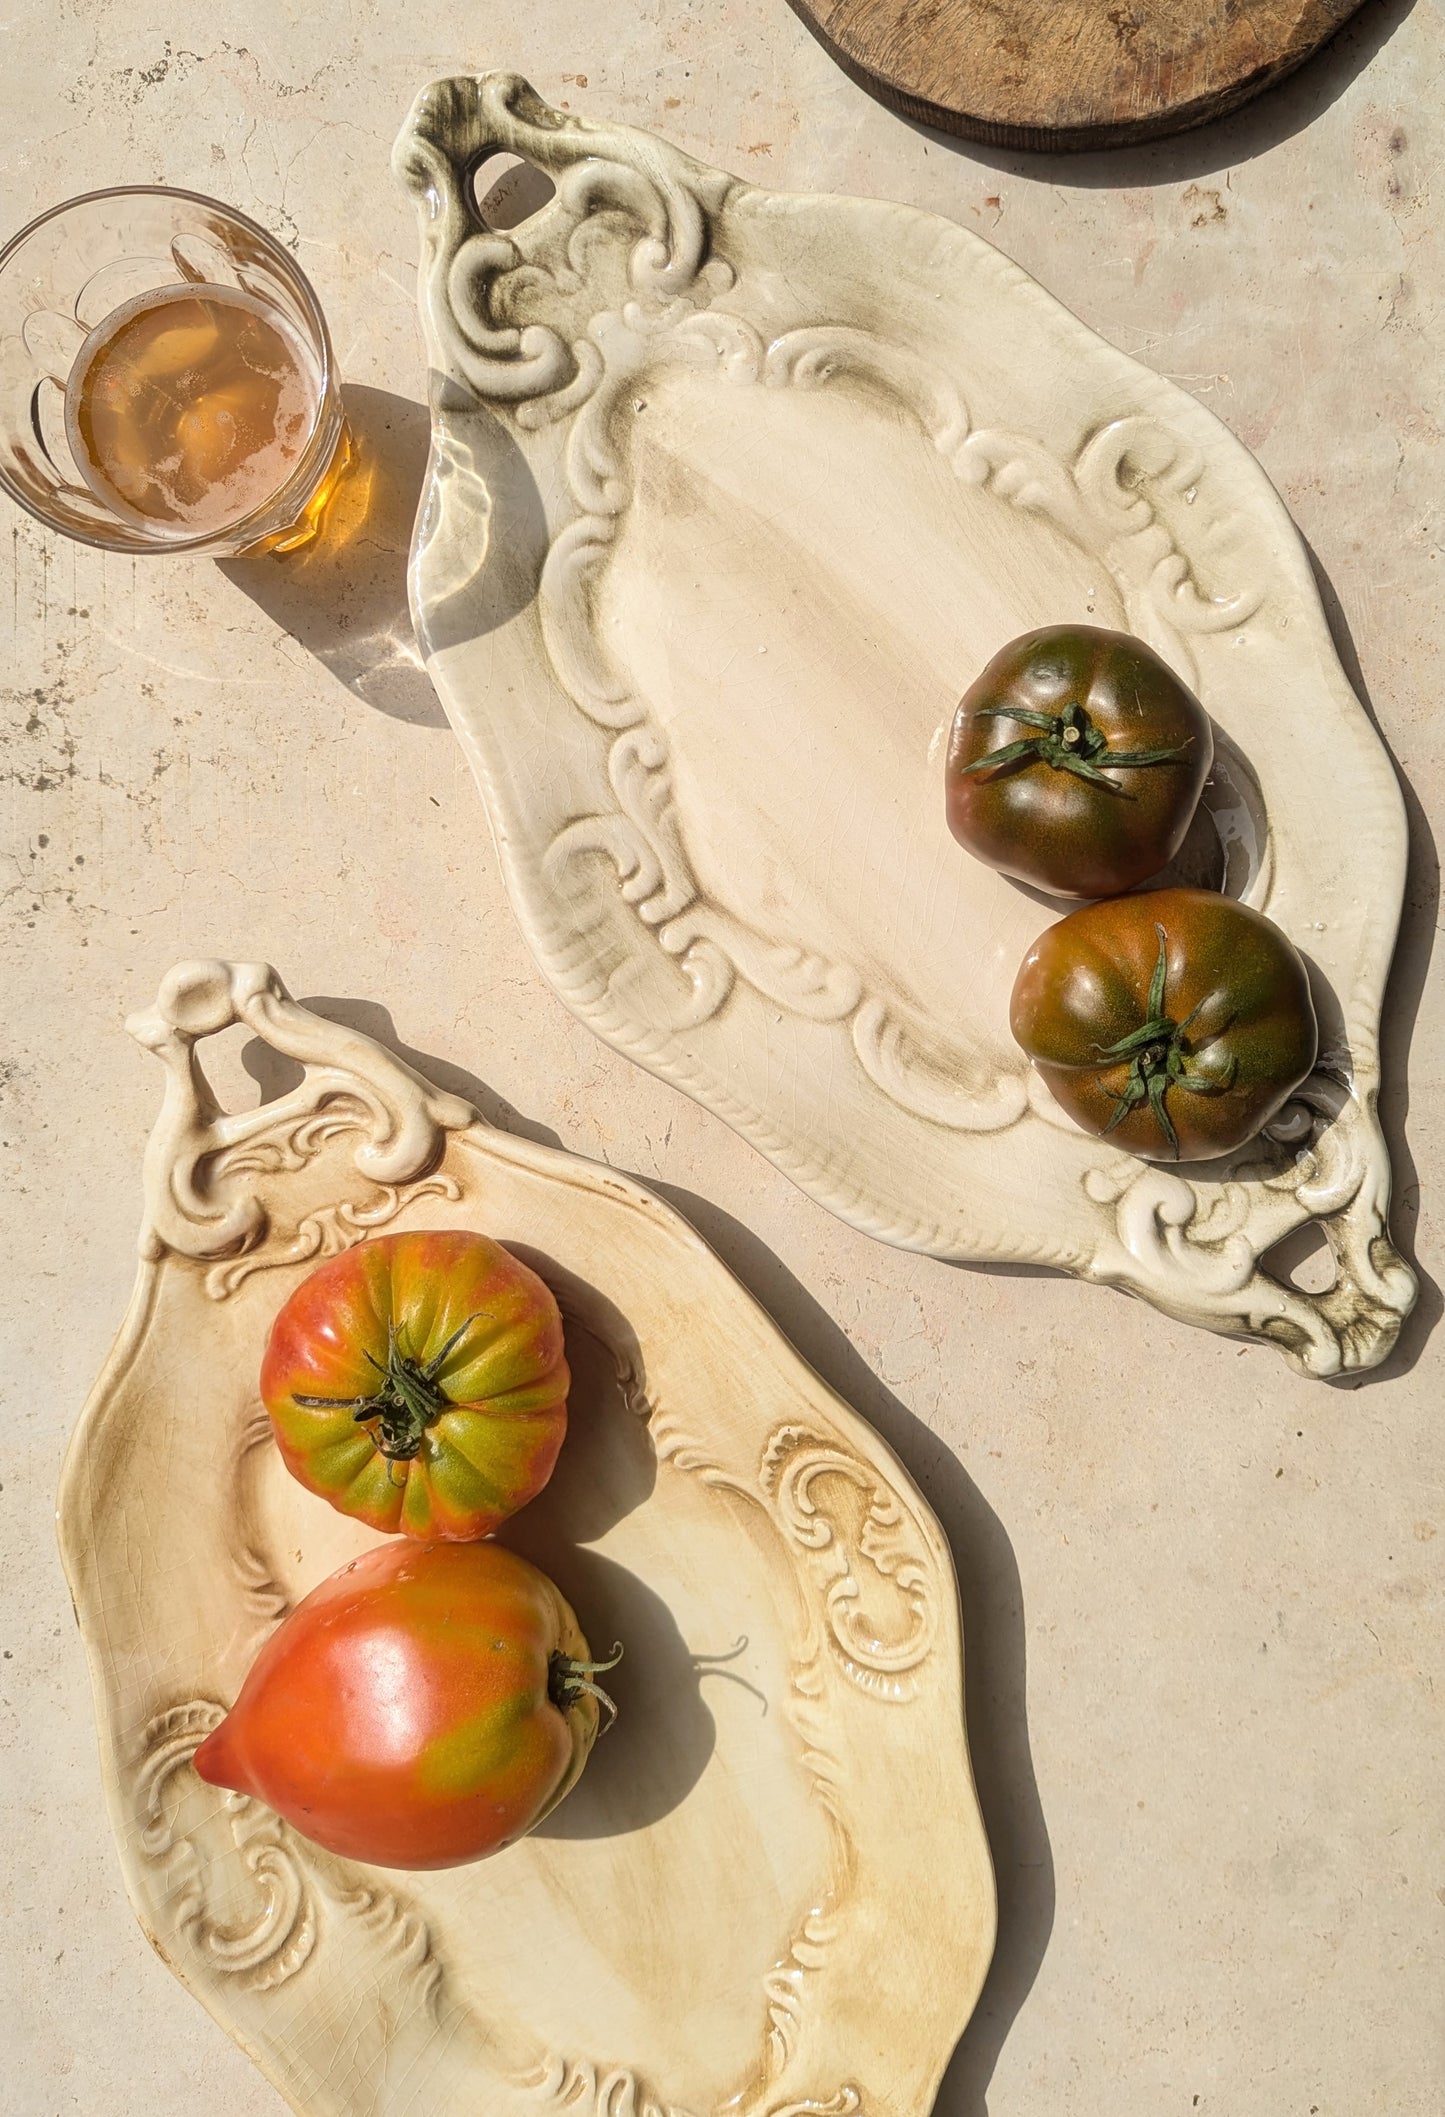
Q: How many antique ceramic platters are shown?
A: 2